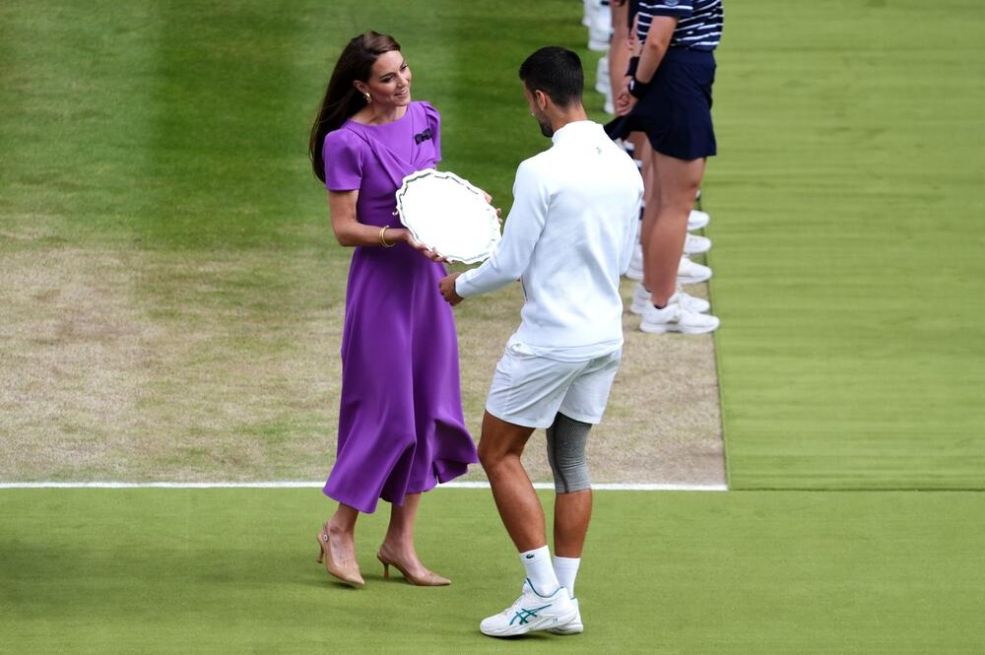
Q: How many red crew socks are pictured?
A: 0